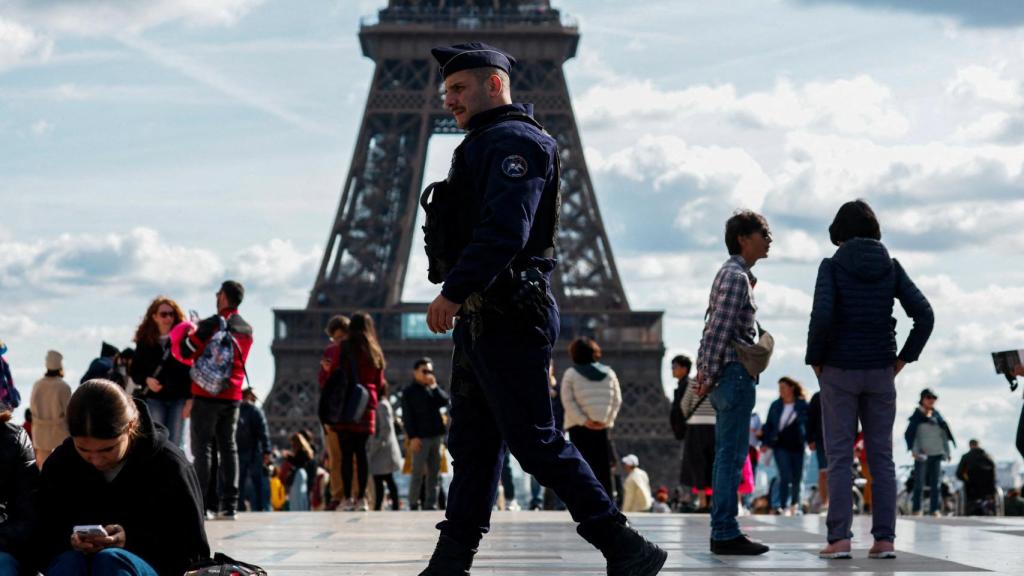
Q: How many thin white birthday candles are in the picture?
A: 0